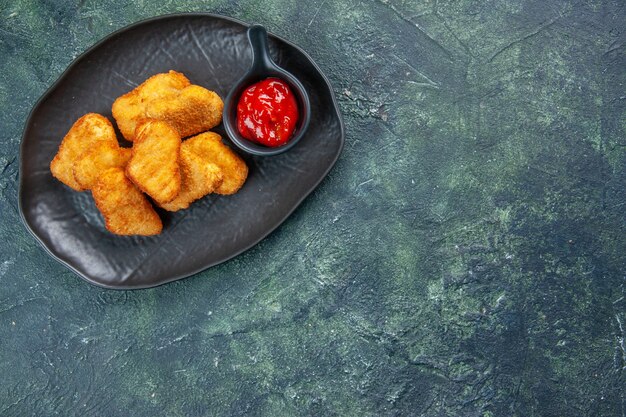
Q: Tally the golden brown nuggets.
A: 8